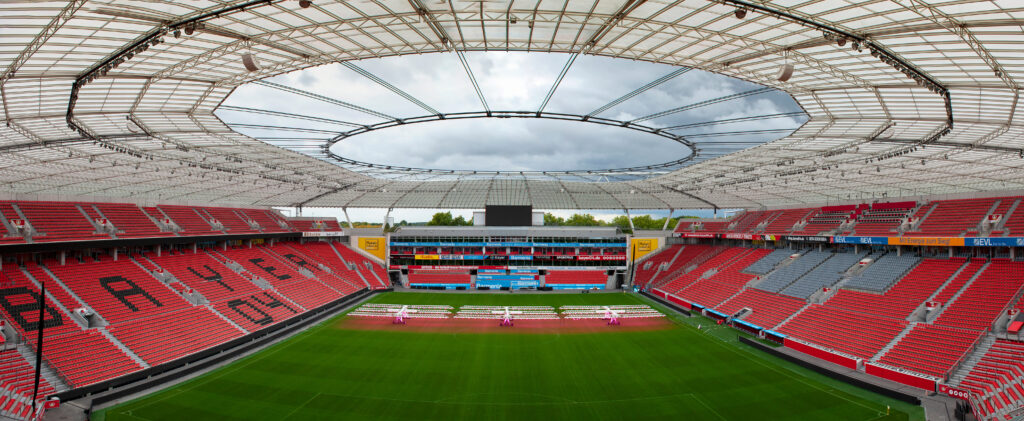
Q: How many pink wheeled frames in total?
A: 3